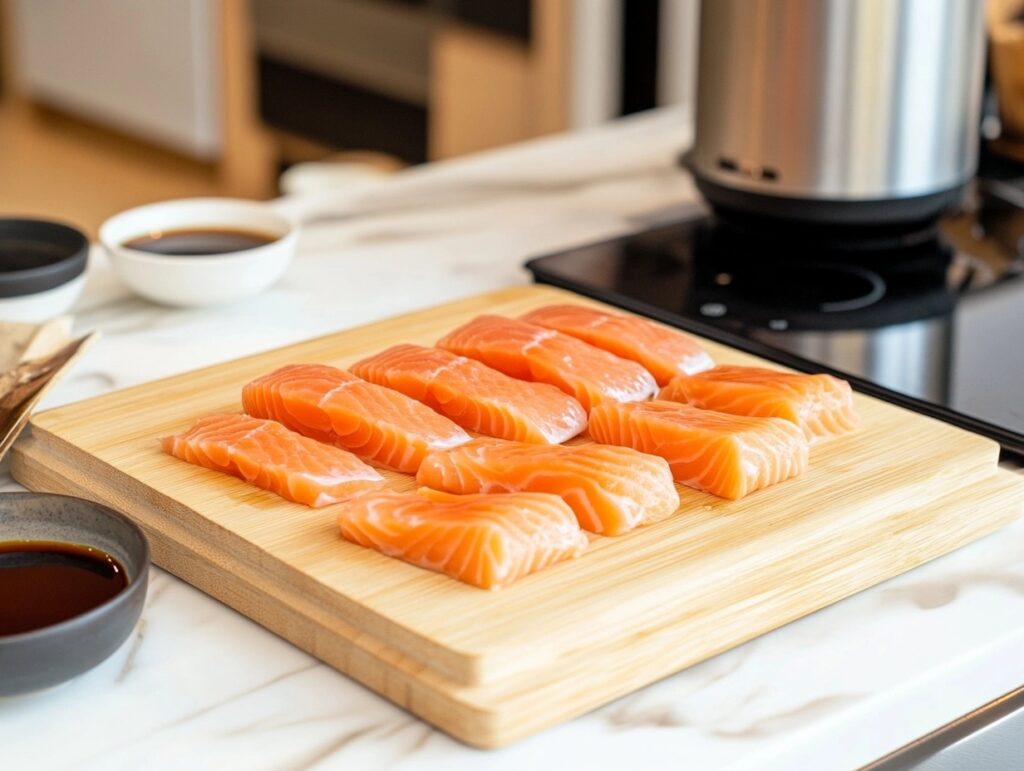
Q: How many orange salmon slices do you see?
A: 9